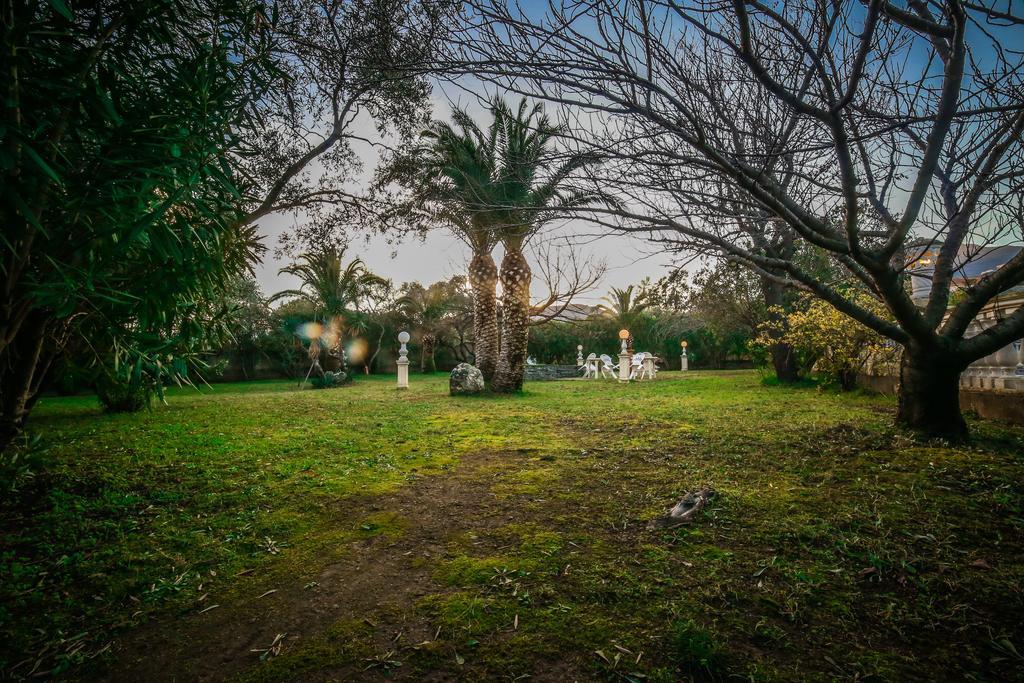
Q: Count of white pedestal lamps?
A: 4